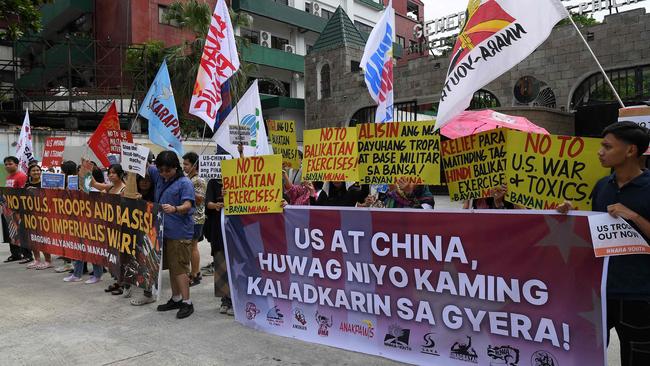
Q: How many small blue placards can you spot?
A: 2